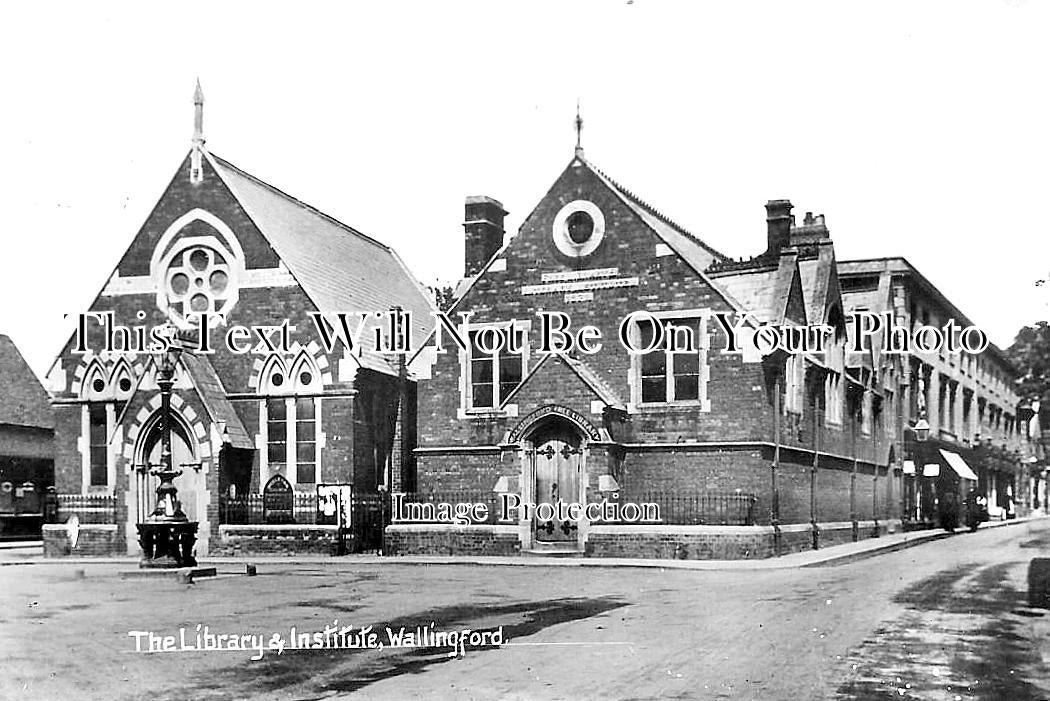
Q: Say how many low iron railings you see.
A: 4